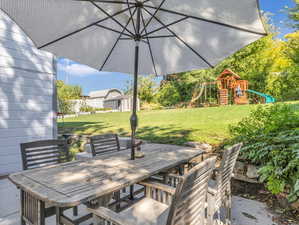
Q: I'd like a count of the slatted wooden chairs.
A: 4